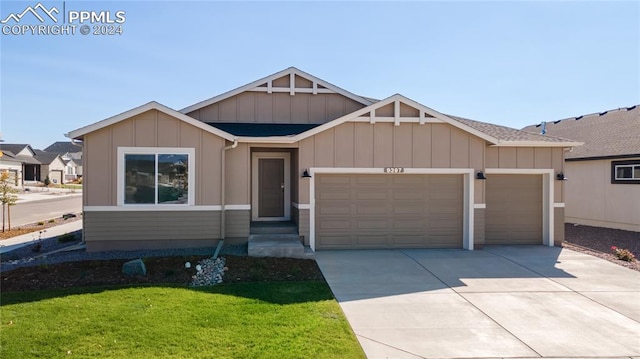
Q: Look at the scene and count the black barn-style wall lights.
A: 3